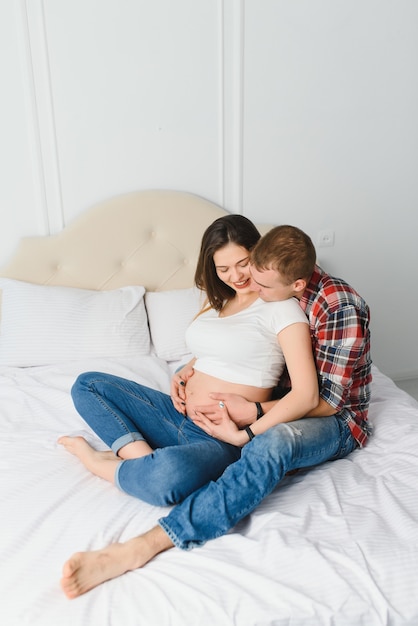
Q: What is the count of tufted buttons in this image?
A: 4